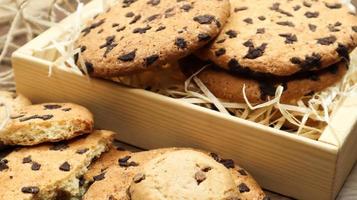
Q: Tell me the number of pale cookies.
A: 1